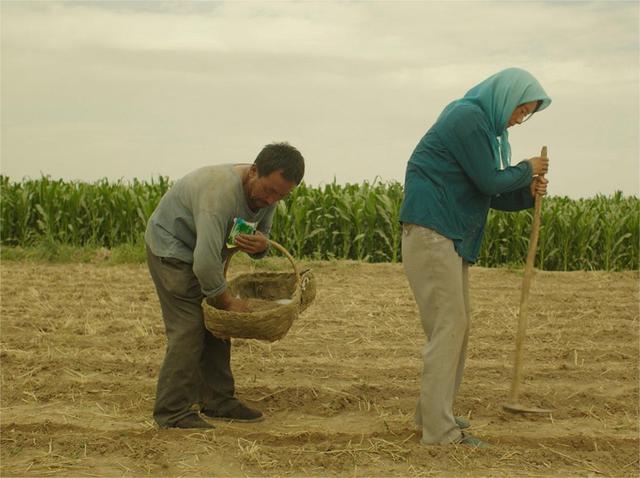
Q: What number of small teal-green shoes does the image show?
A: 2